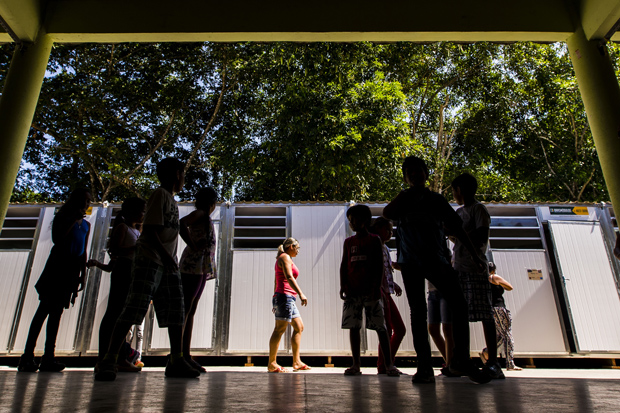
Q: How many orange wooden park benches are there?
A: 0